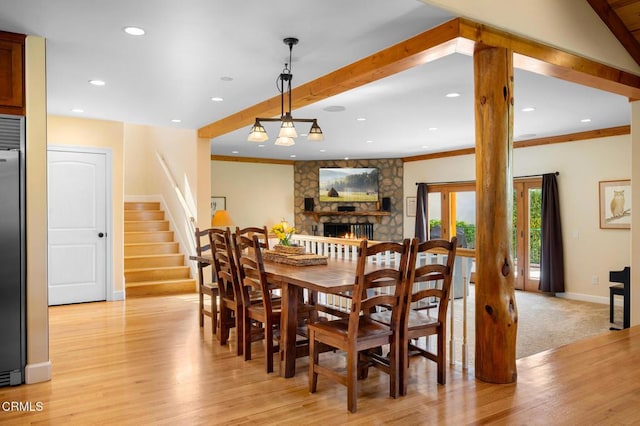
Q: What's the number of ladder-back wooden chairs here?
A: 6